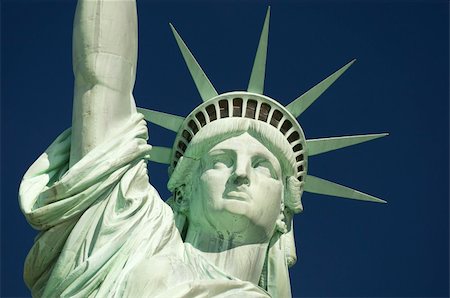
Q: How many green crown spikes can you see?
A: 7